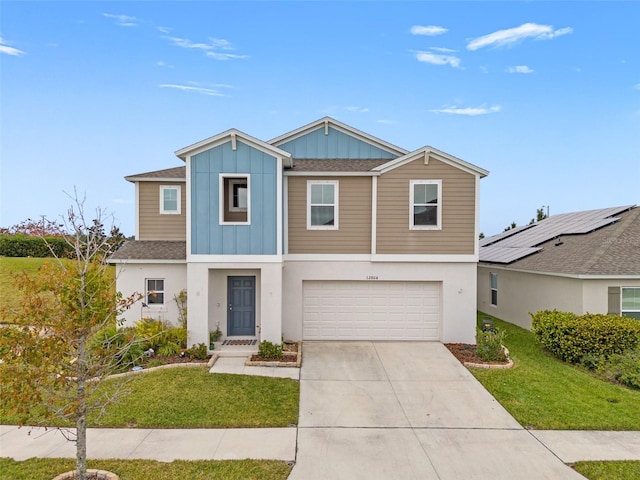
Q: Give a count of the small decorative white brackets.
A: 3